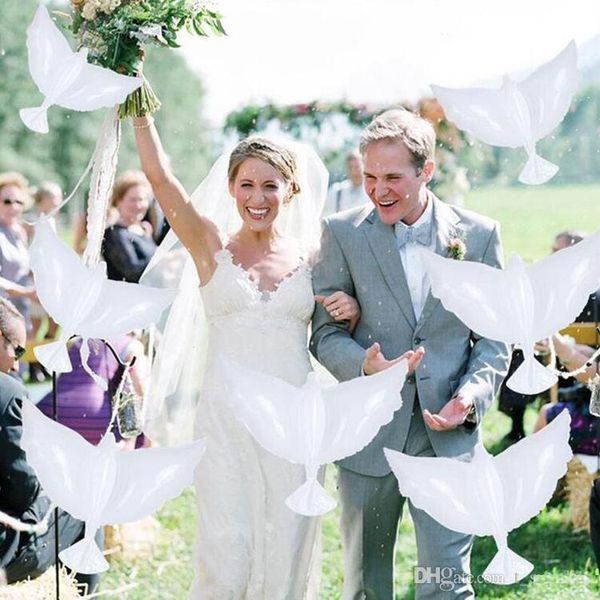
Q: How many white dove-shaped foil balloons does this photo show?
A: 7